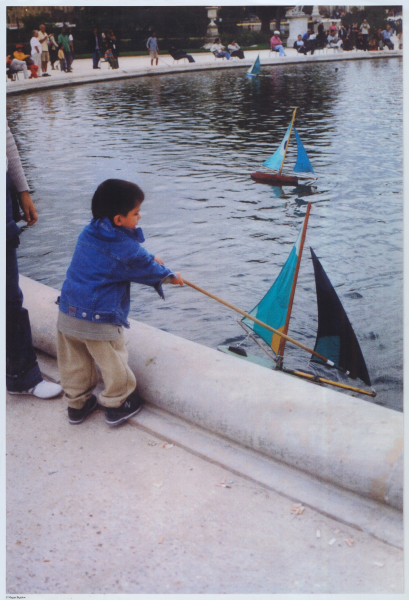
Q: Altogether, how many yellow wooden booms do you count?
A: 1